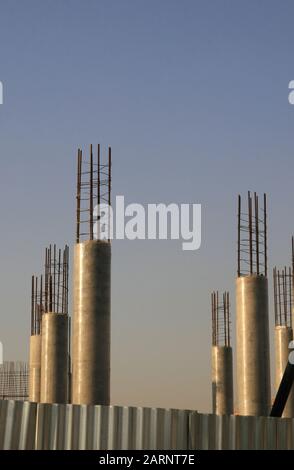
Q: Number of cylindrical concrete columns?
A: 6